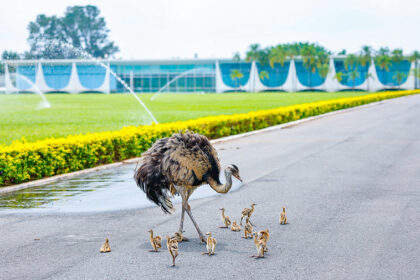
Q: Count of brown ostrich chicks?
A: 12